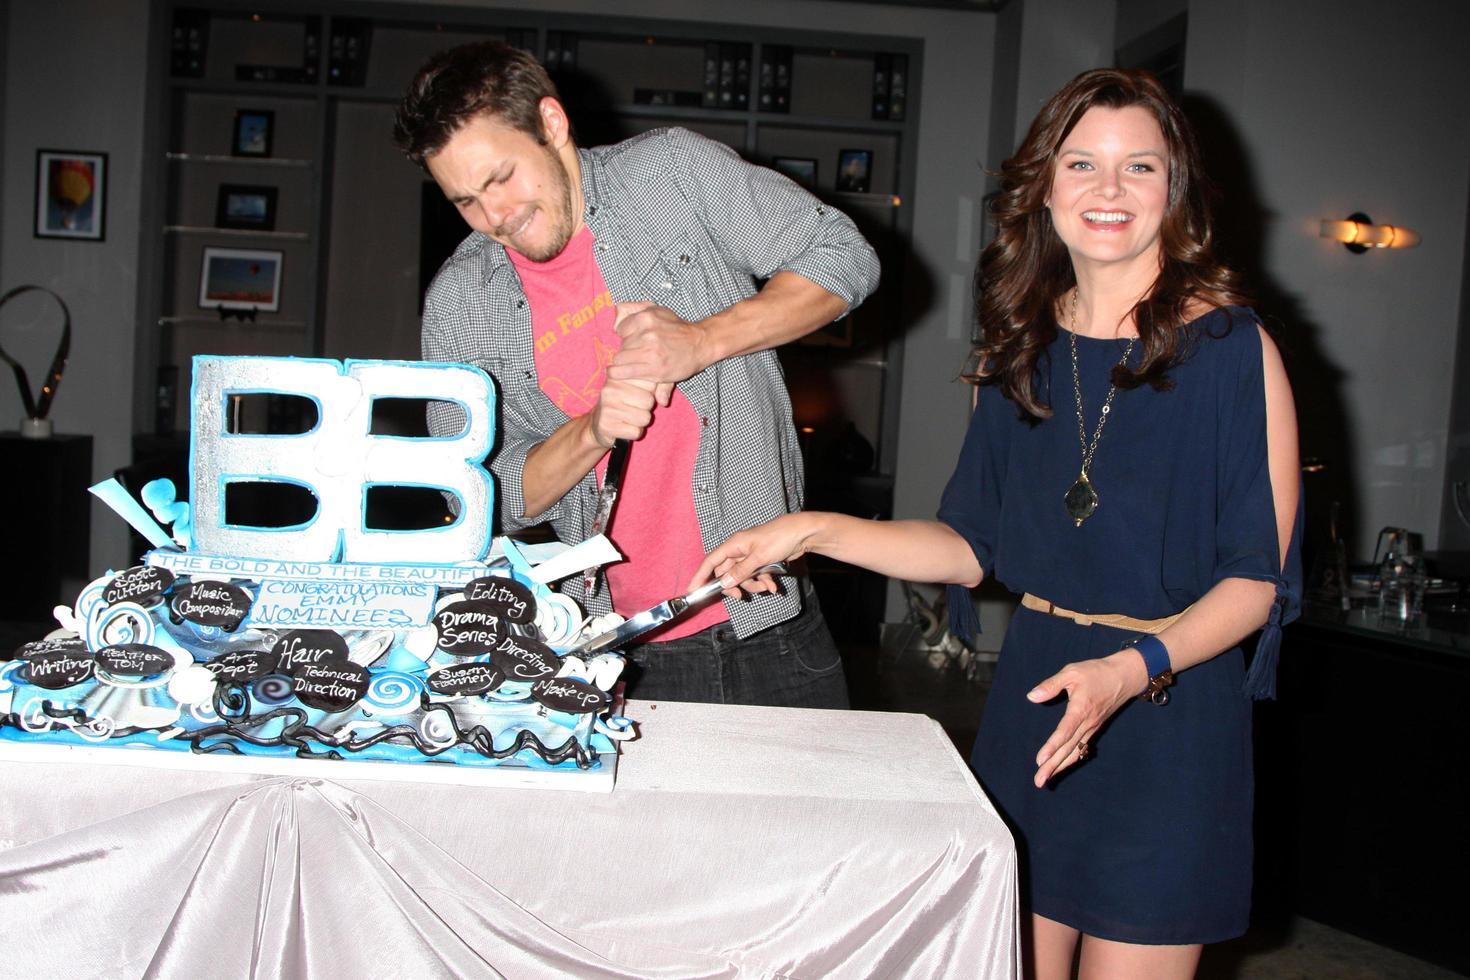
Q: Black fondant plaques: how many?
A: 13